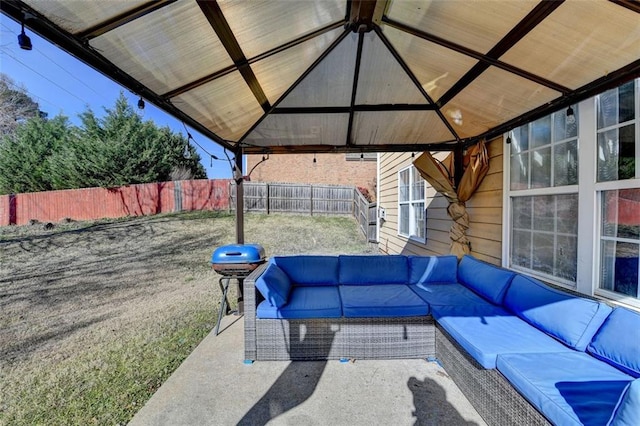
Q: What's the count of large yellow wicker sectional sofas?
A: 0